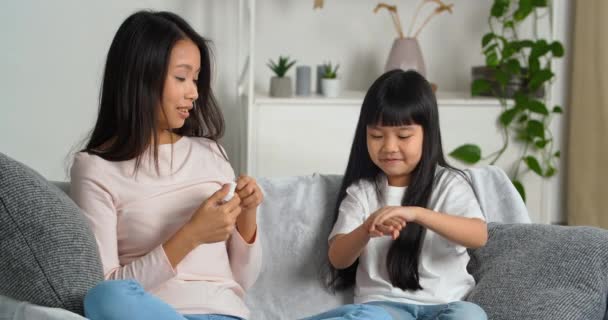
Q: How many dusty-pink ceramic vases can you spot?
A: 1